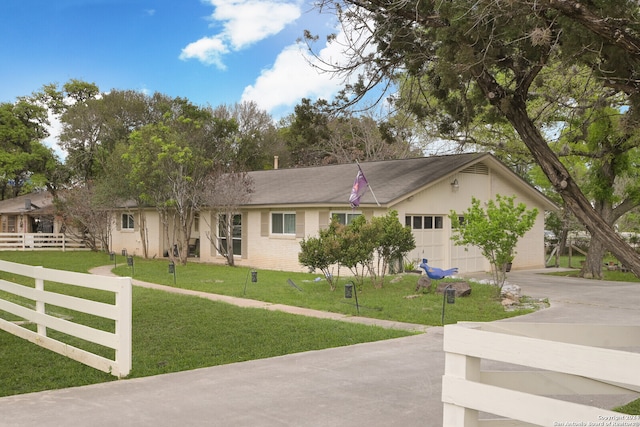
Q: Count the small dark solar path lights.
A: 7